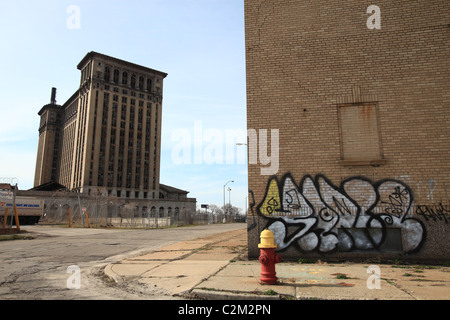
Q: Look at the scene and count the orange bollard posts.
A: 4